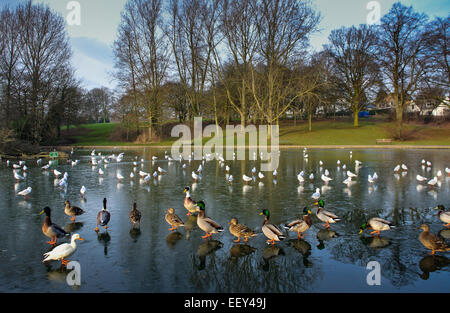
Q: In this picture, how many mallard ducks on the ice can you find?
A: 14